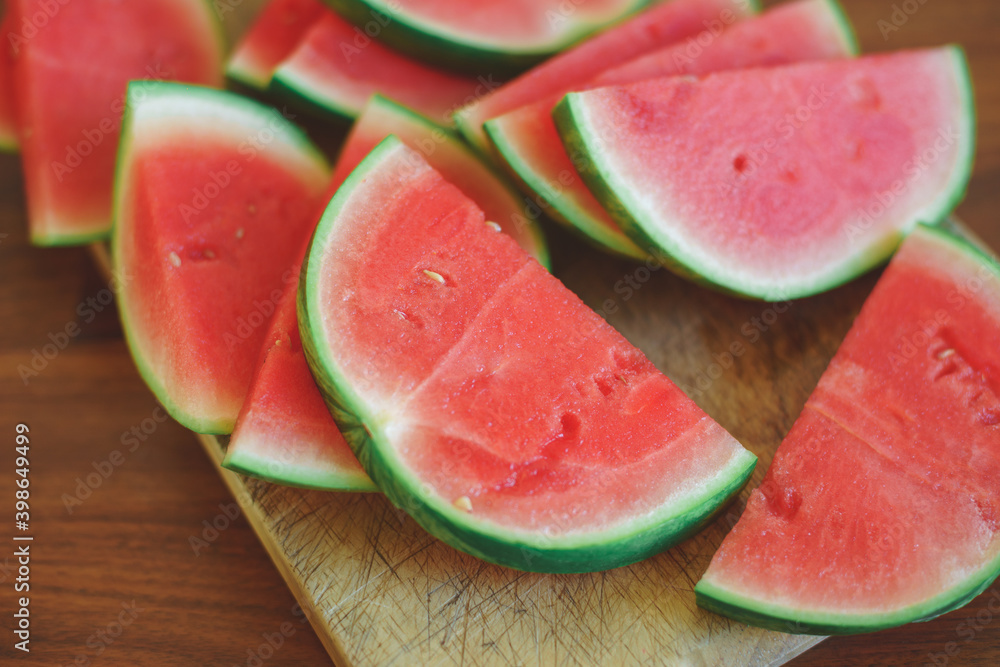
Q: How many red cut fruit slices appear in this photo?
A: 12